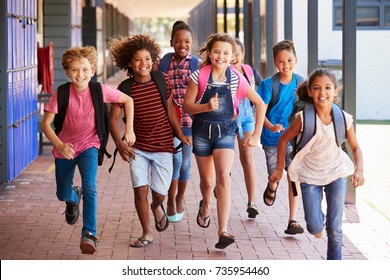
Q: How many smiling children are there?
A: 7